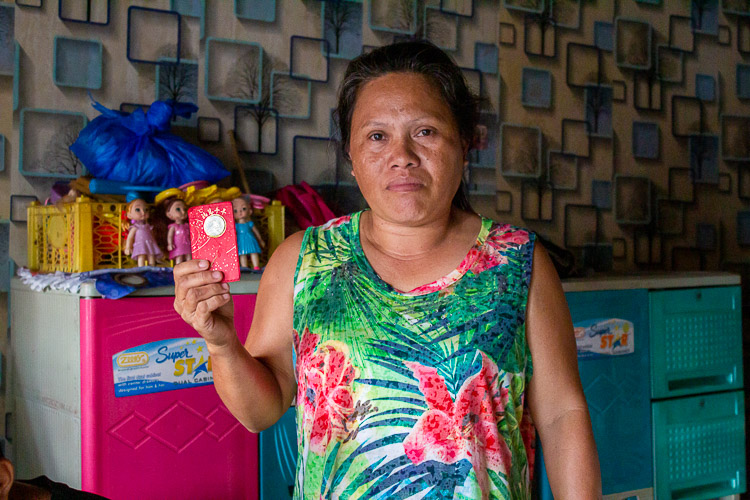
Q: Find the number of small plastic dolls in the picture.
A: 3